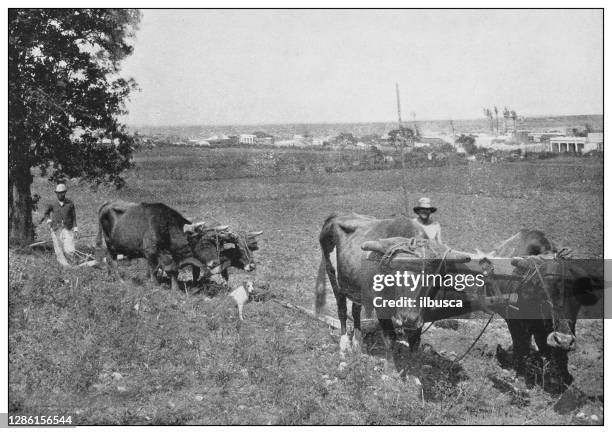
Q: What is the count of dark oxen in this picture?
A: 4